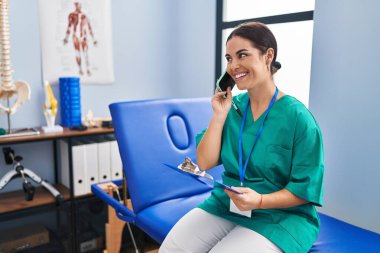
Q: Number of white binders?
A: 4